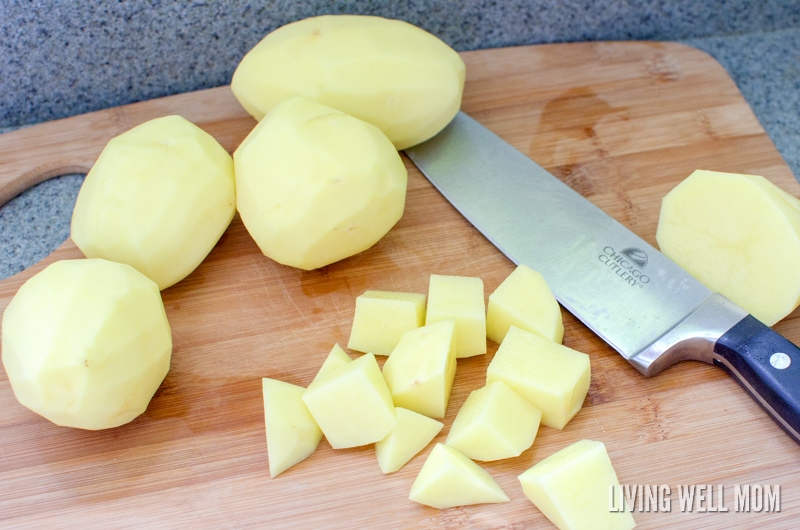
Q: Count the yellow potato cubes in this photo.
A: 12